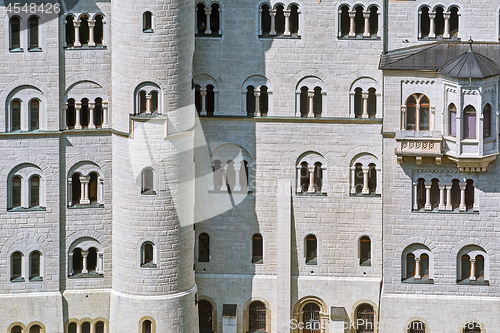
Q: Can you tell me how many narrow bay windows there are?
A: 3